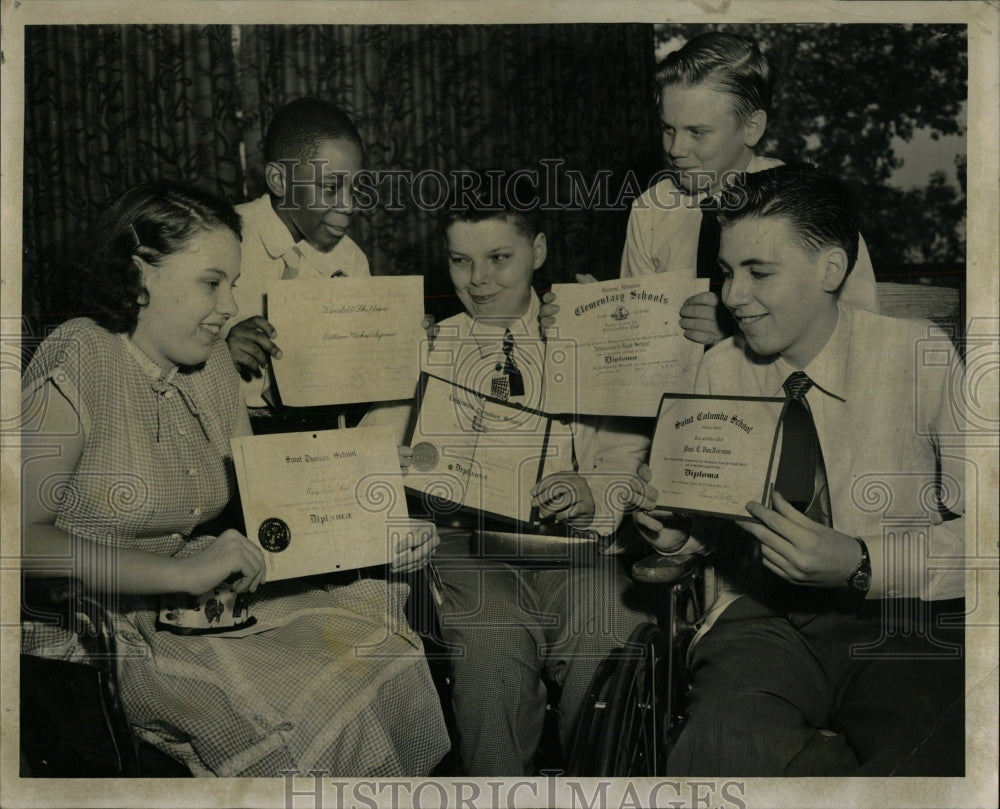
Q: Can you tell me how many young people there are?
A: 5